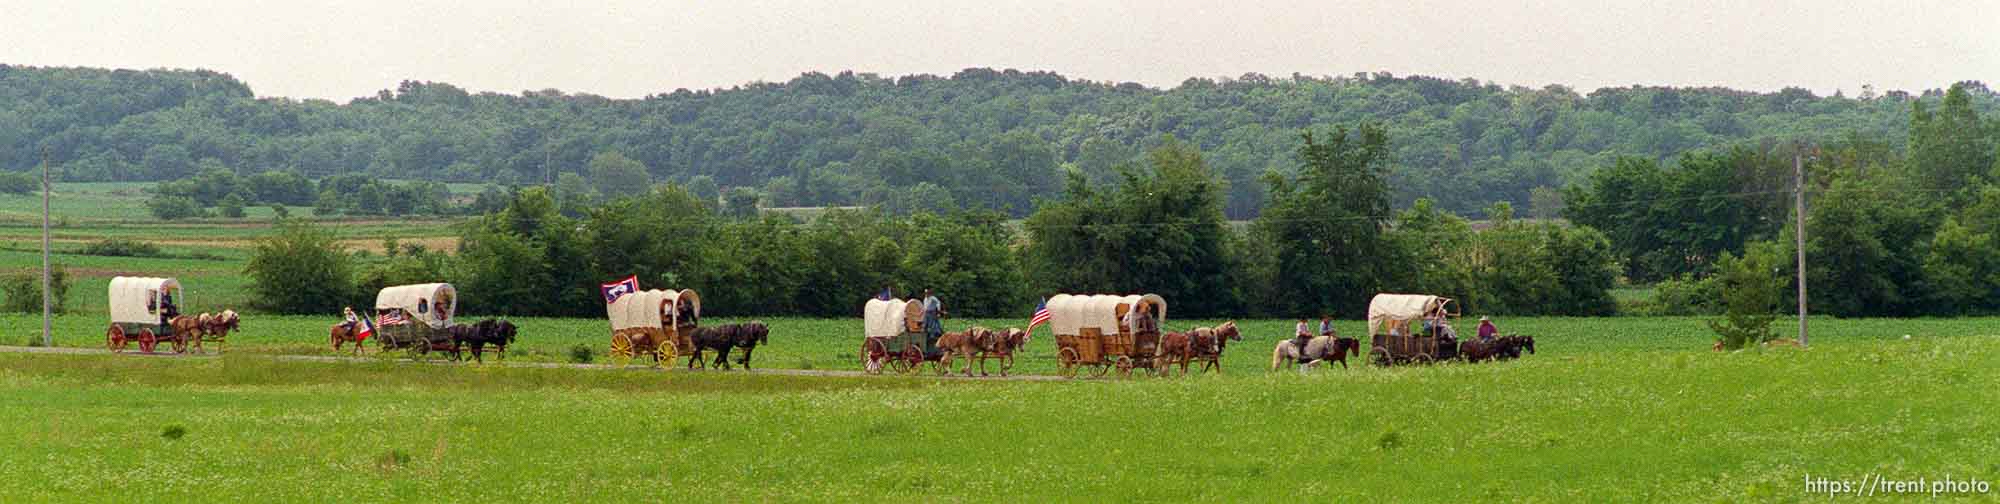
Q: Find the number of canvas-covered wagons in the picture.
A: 6